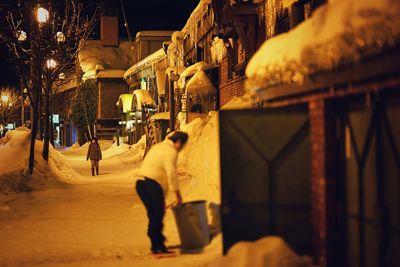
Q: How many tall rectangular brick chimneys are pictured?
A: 1